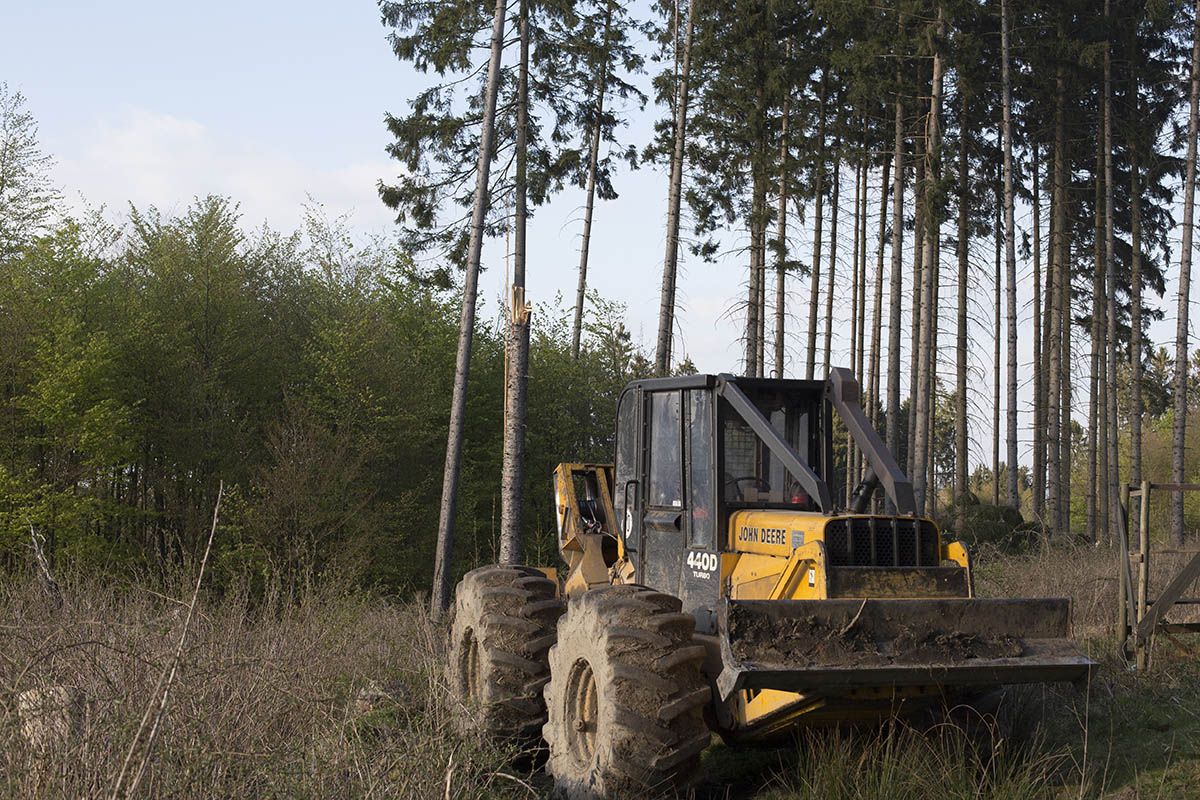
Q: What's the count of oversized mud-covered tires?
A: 2